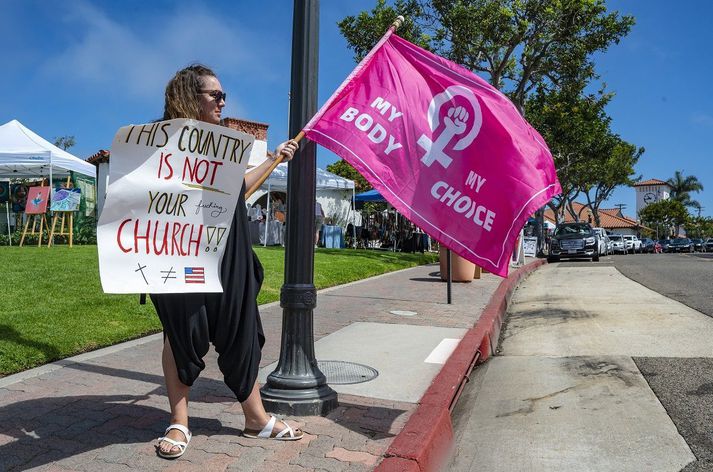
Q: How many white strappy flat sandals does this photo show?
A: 2